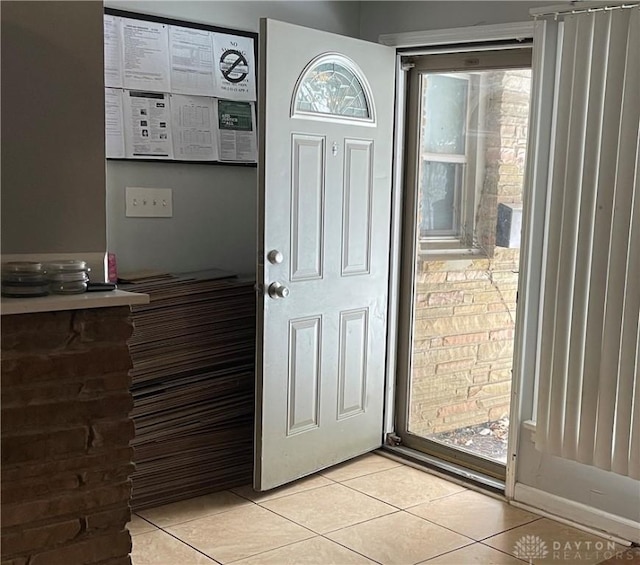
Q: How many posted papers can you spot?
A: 8